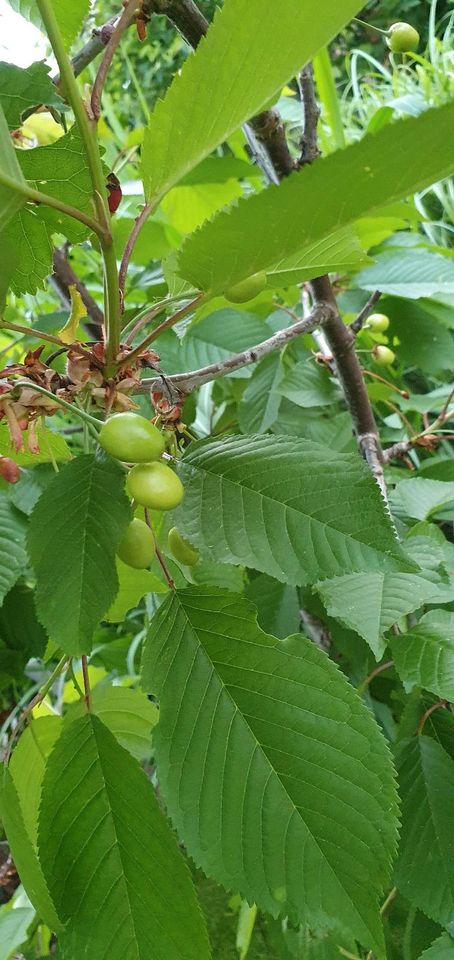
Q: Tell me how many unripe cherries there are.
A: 8